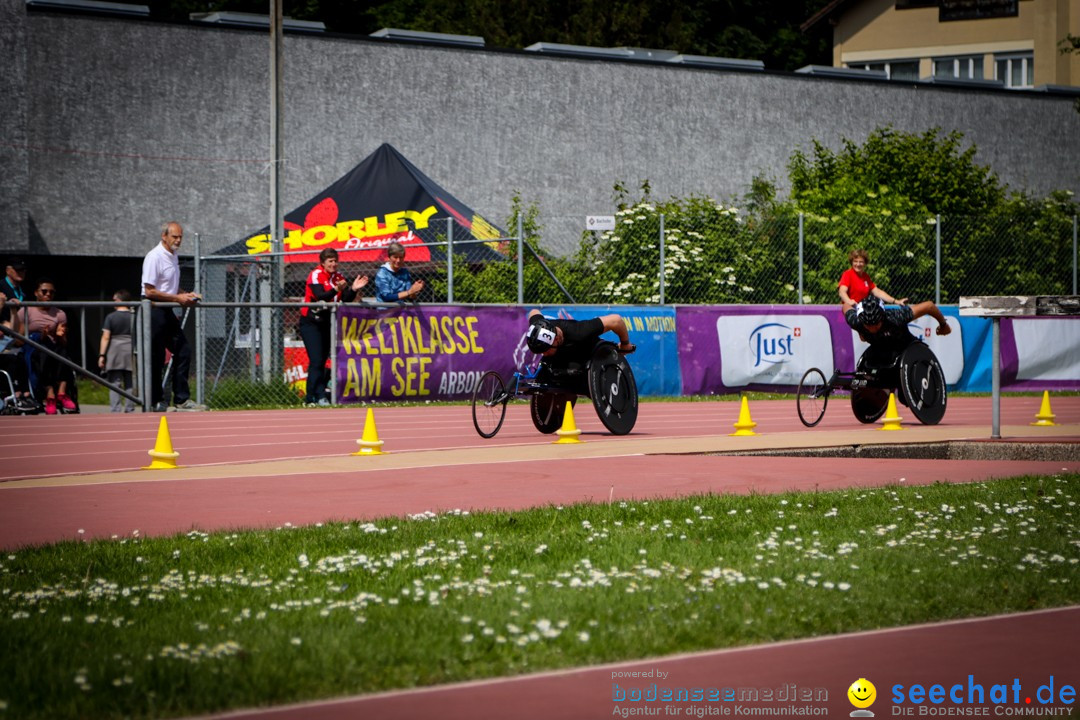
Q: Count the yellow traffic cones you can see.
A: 6